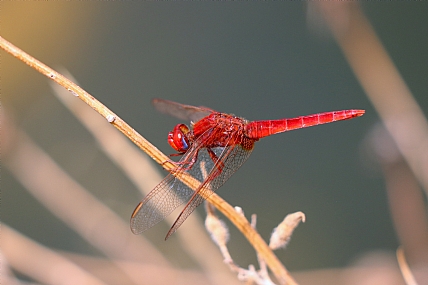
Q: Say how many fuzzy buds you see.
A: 2